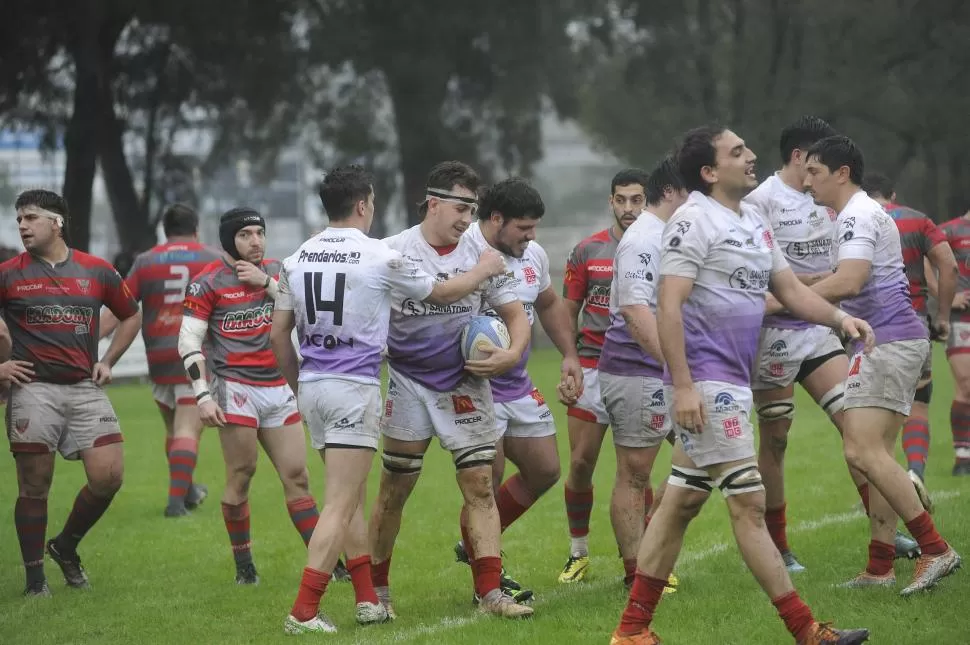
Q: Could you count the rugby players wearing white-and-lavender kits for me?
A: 7